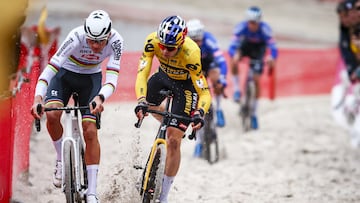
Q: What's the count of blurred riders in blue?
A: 2